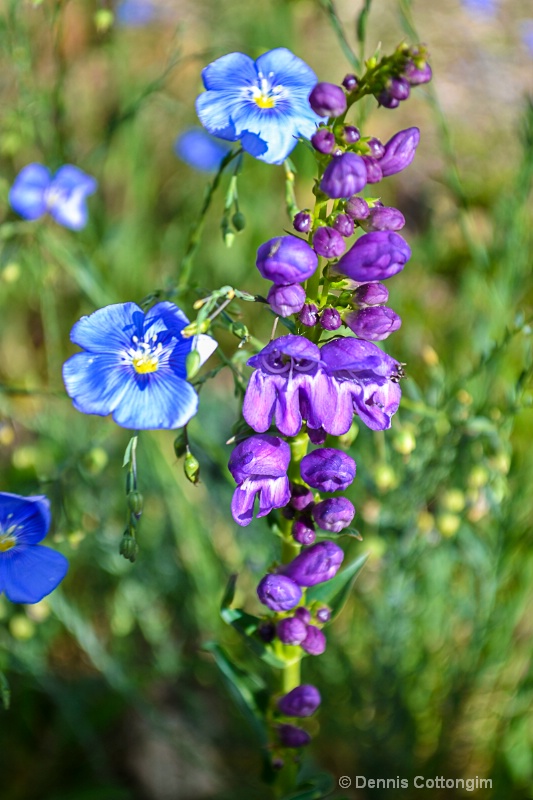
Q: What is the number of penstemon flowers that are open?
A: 3